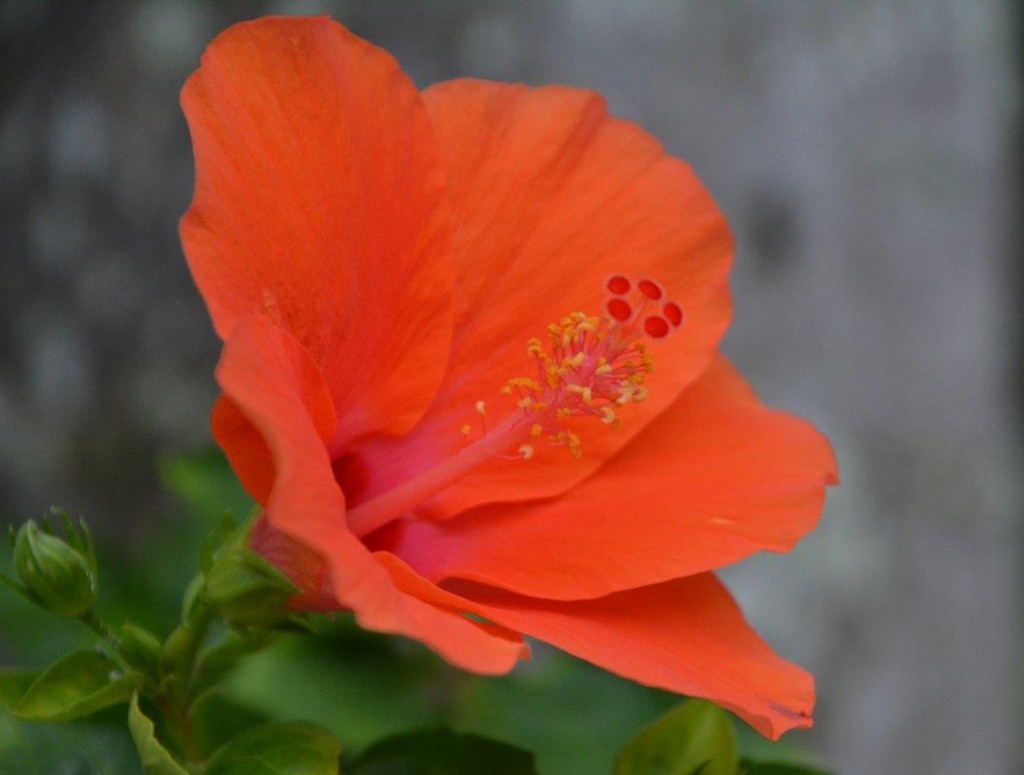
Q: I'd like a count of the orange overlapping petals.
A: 5